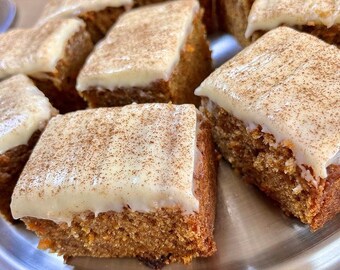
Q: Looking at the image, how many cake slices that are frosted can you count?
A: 7